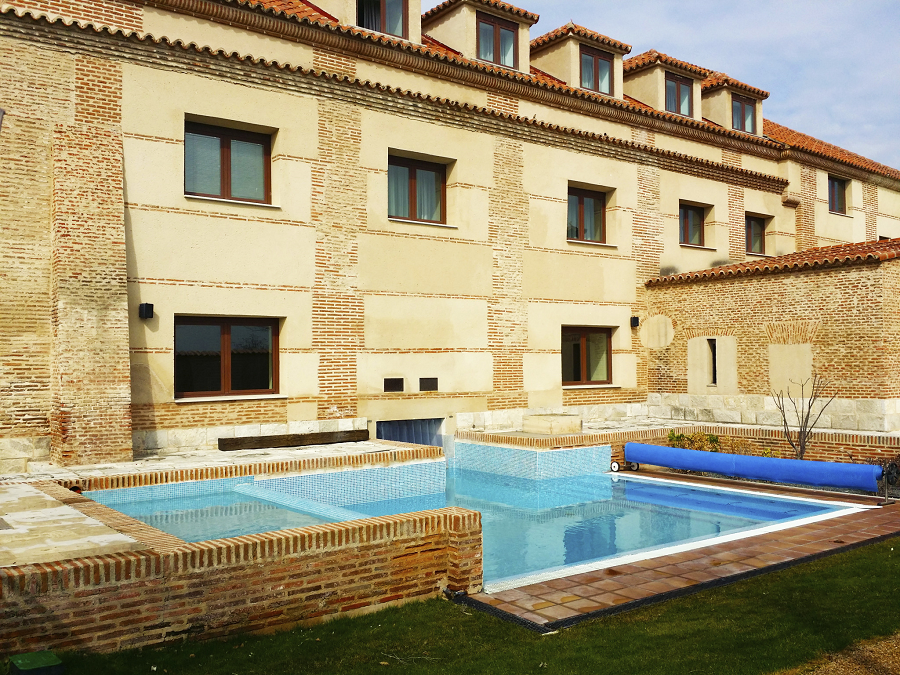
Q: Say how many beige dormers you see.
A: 5